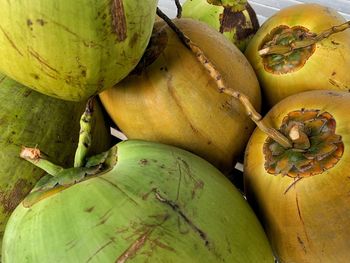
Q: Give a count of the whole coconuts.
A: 7